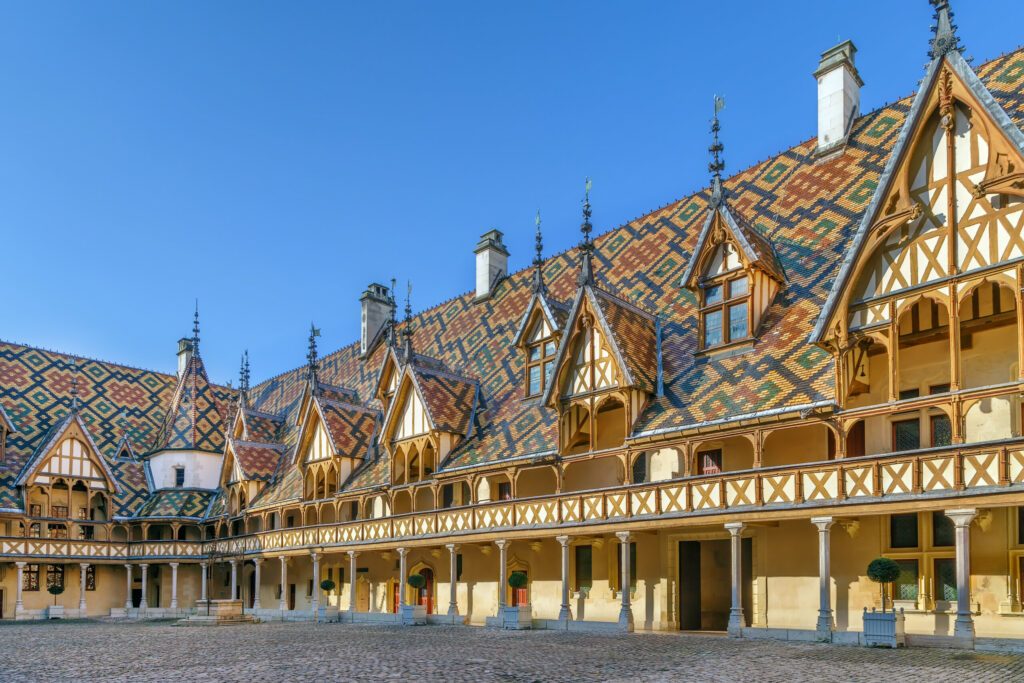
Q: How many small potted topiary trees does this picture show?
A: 5